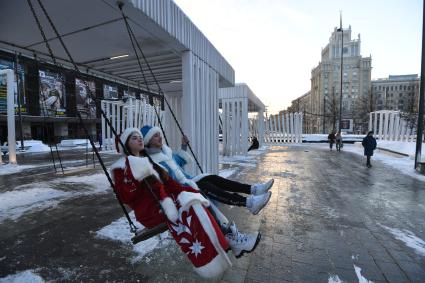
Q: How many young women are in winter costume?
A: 2